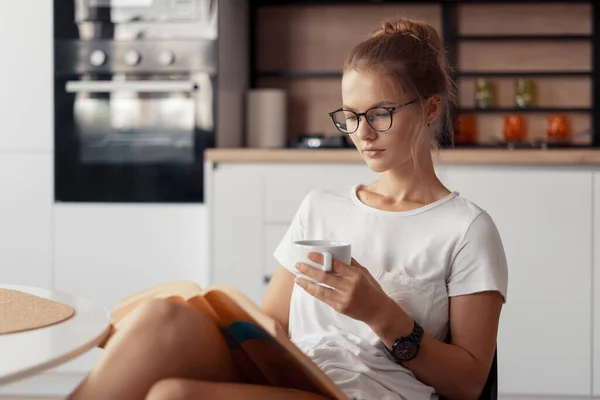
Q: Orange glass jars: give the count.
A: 3